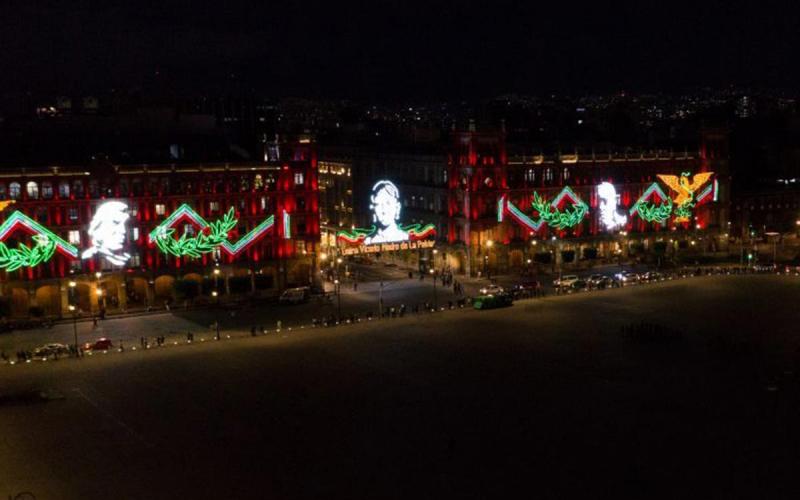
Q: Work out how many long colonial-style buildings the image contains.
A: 2